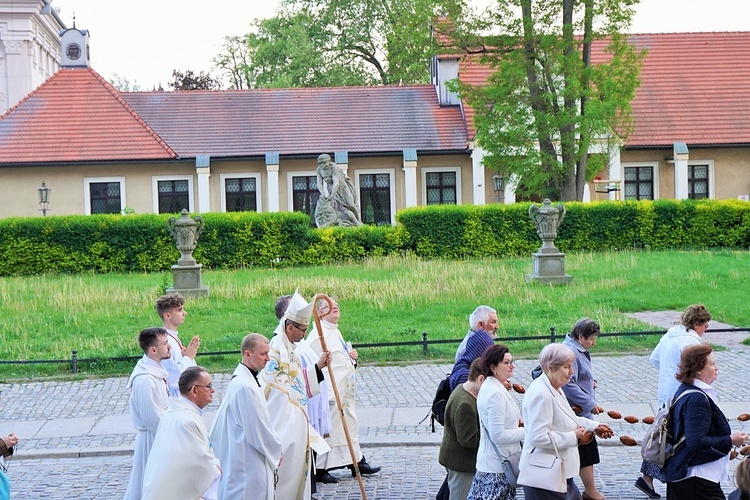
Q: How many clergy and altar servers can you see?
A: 7